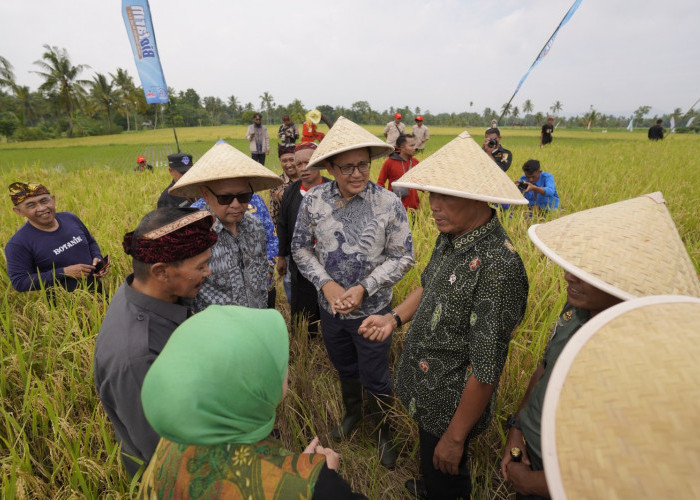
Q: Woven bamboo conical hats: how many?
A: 5